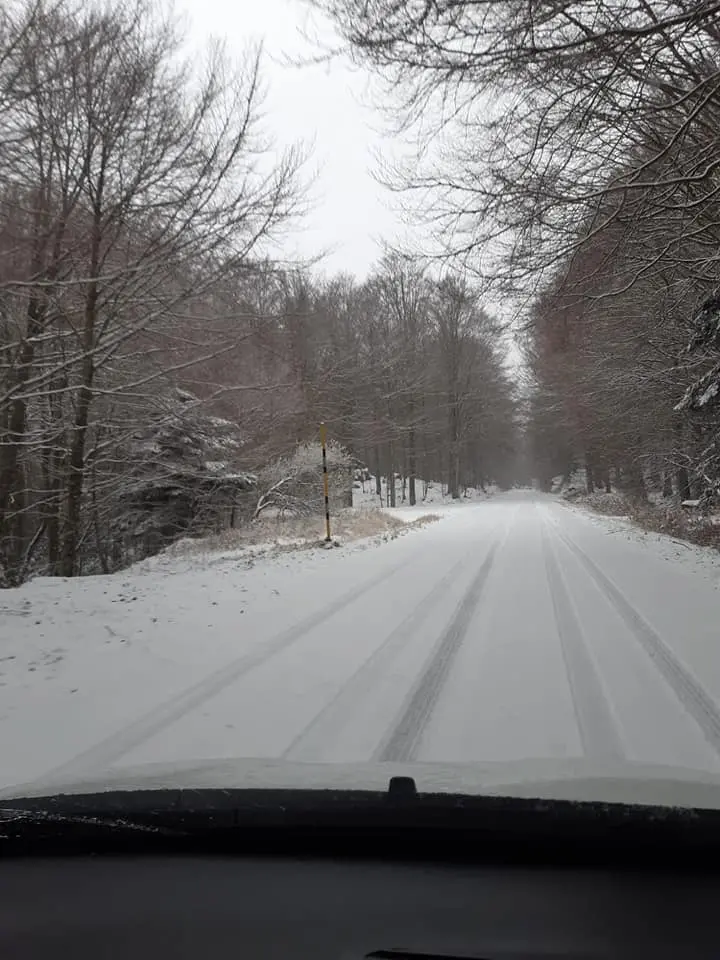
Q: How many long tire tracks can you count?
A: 5